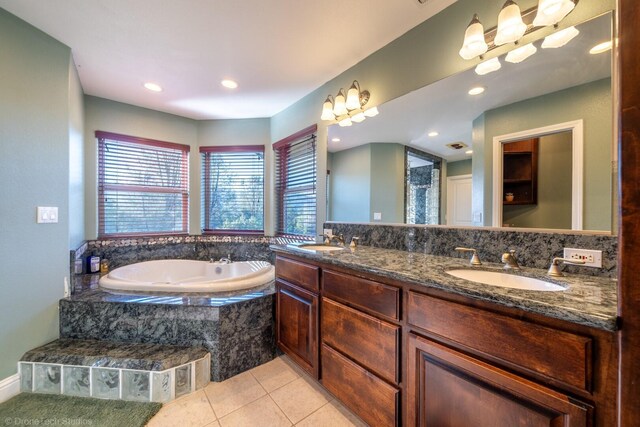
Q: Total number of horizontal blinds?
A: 3